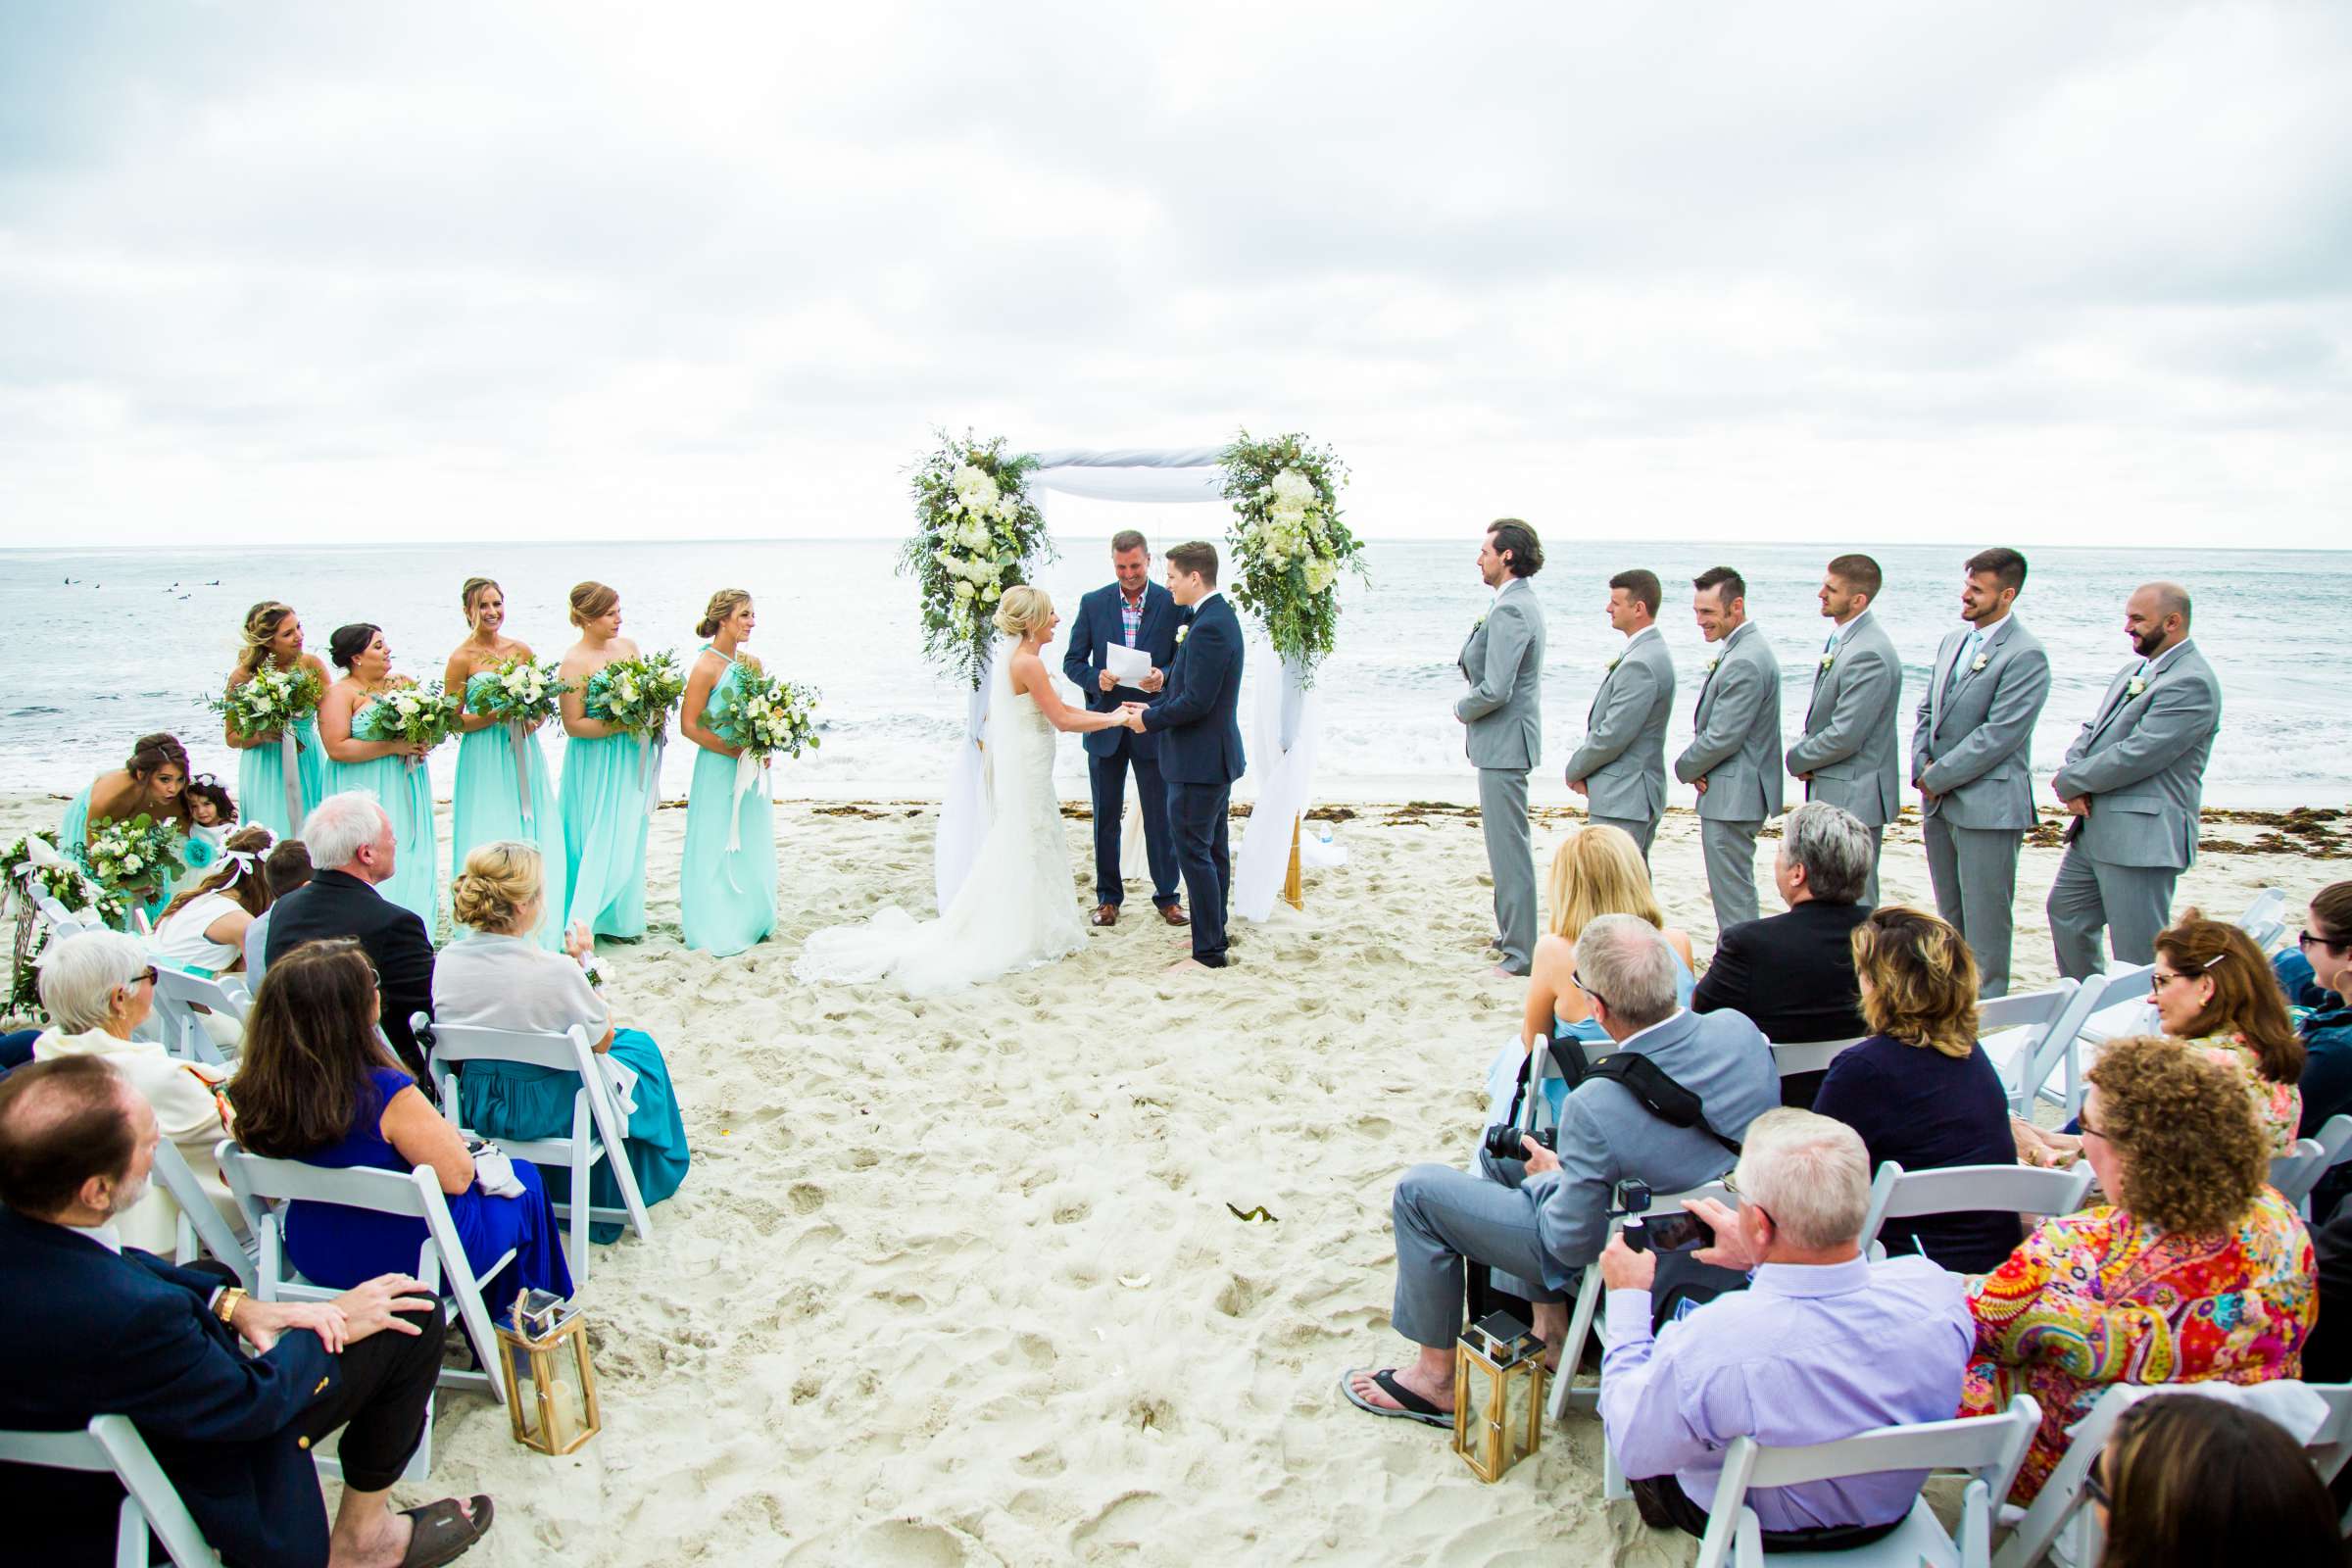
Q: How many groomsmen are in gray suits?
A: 6